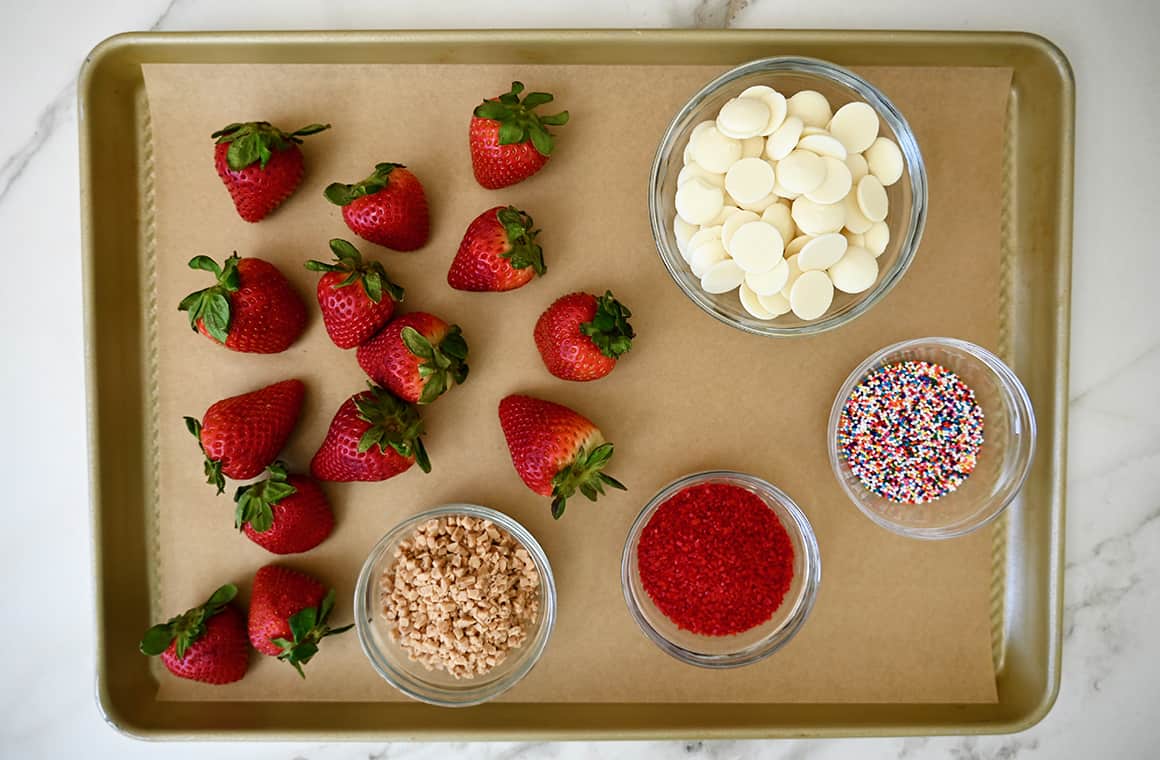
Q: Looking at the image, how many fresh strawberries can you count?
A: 14